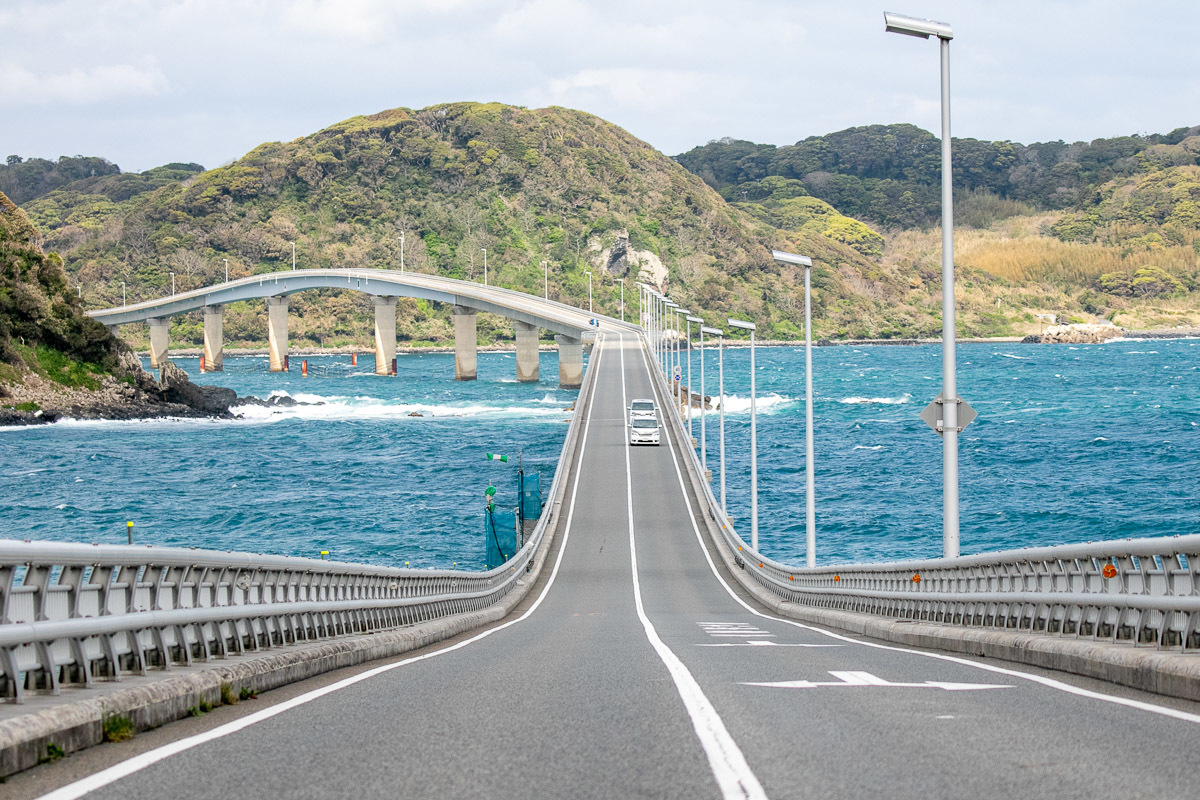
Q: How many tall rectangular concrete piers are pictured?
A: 7